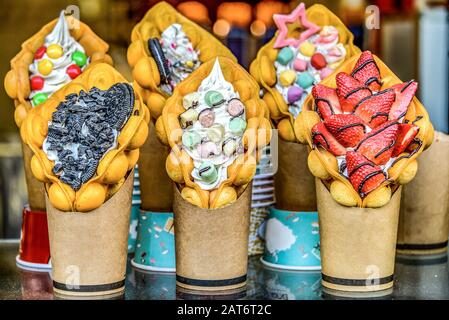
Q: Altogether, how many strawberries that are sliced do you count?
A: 10